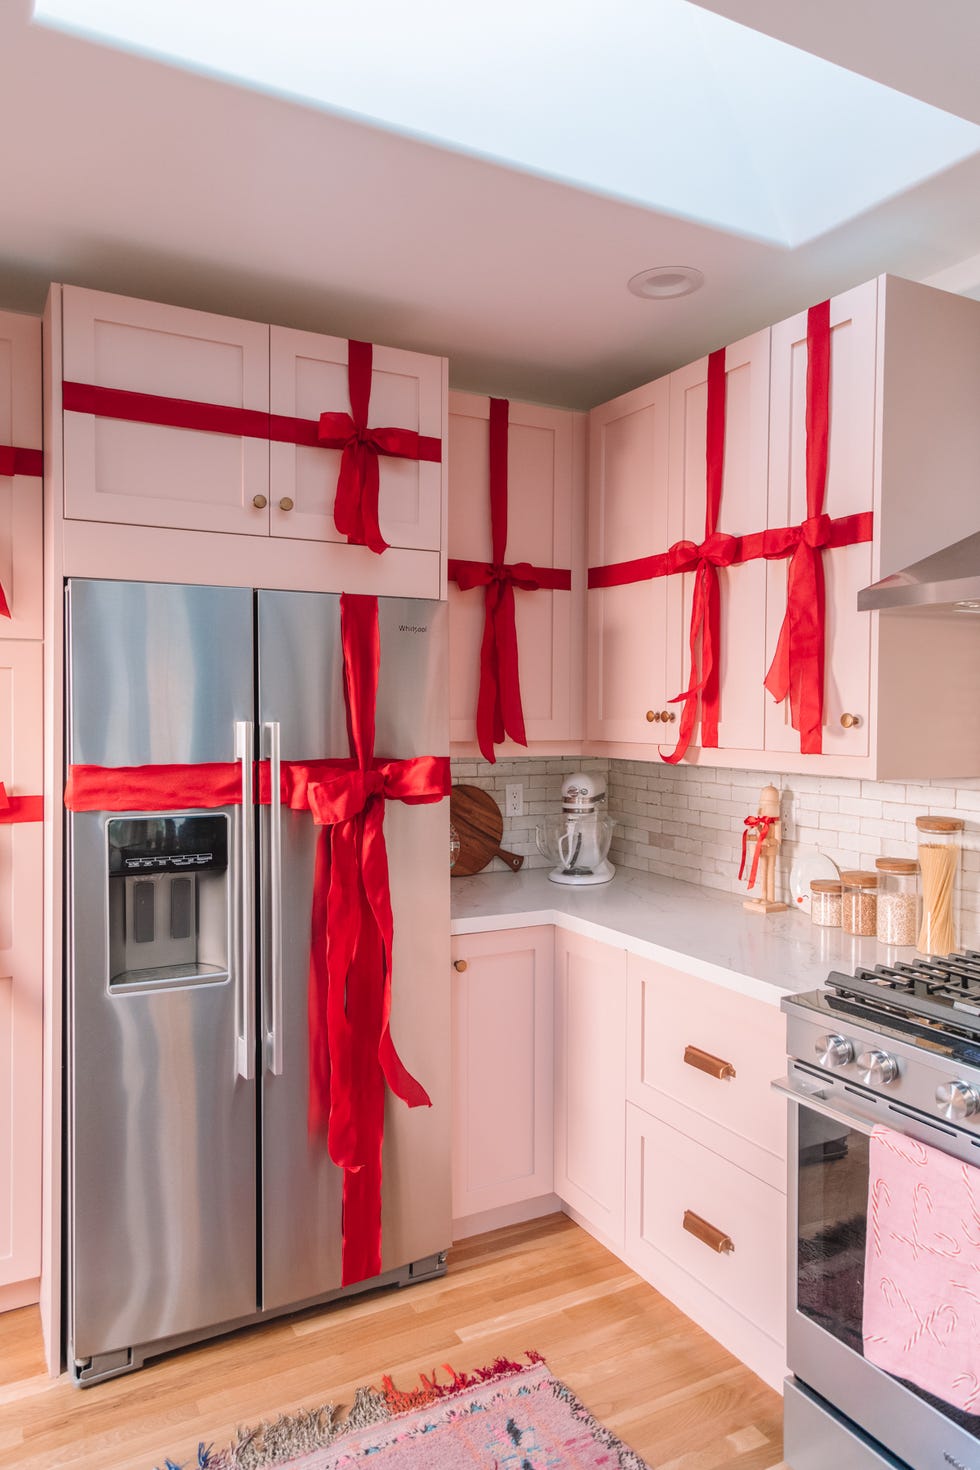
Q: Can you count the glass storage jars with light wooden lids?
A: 4